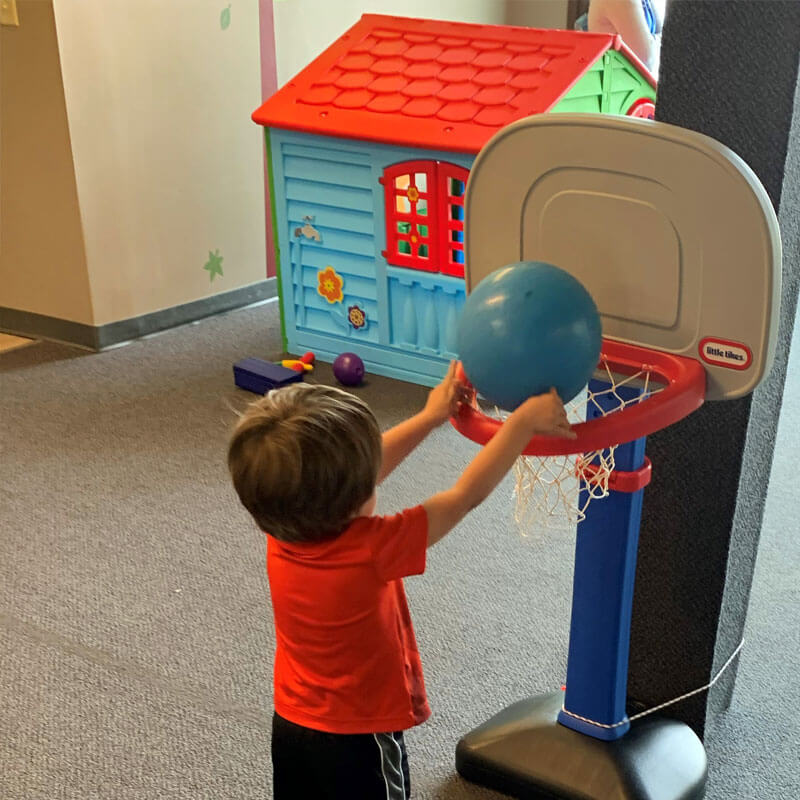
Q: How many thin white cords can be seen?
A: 1